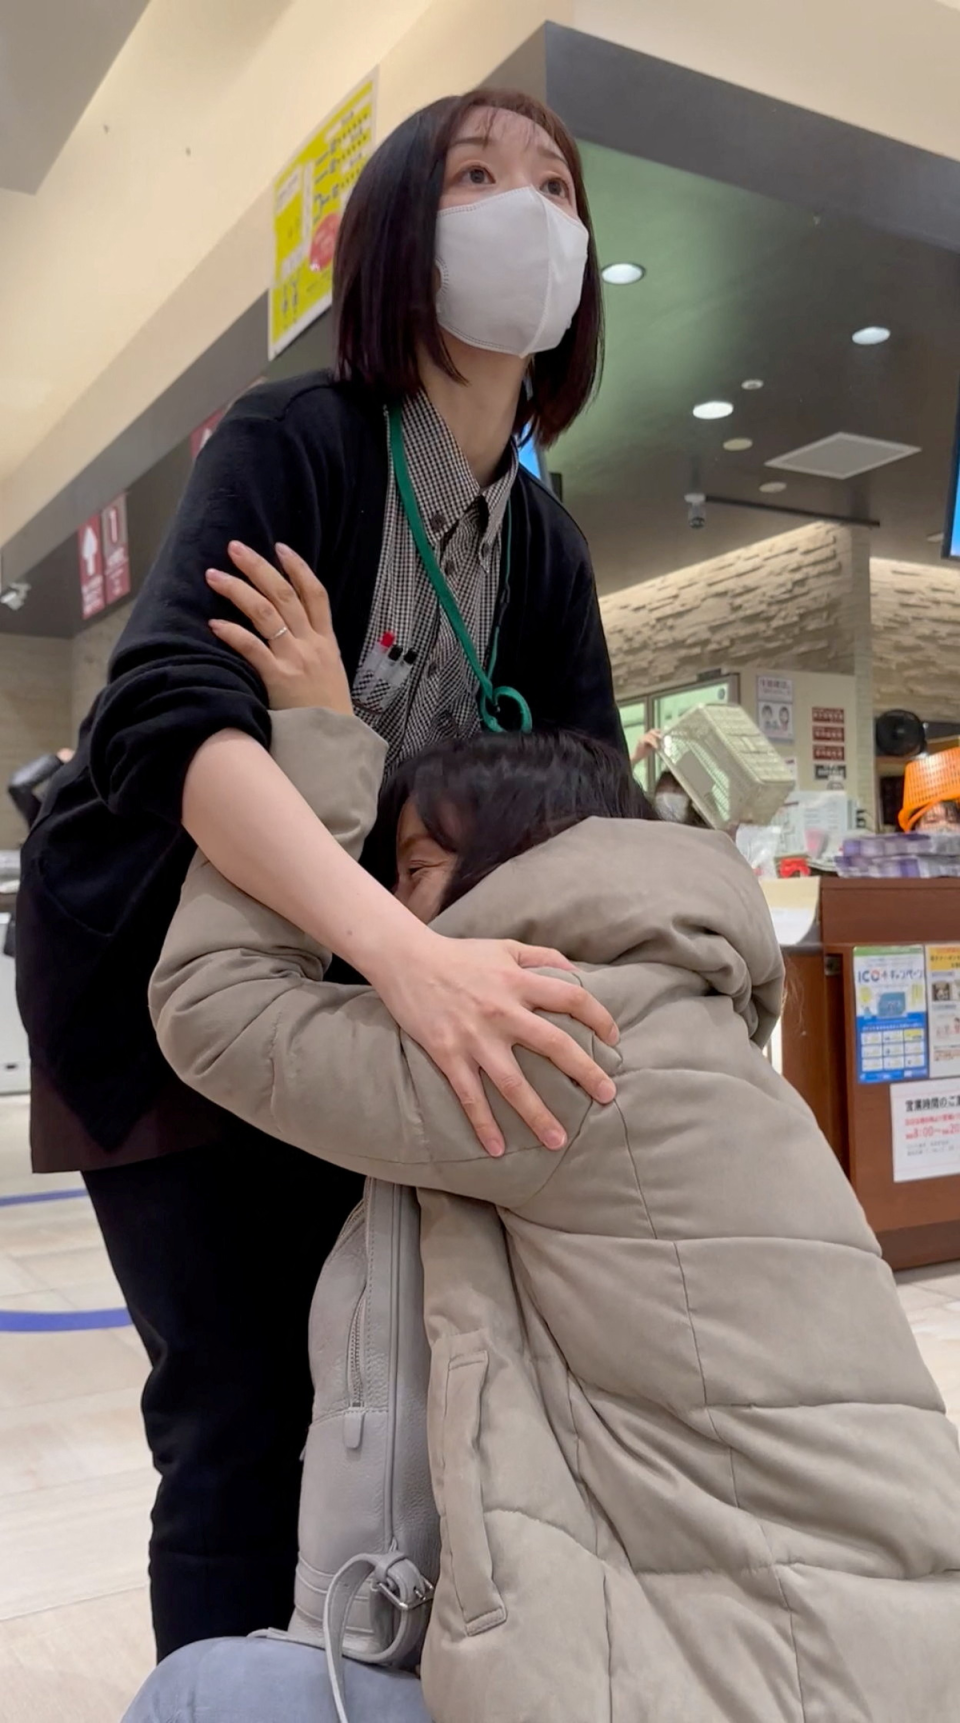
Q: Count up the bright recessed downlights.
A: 3